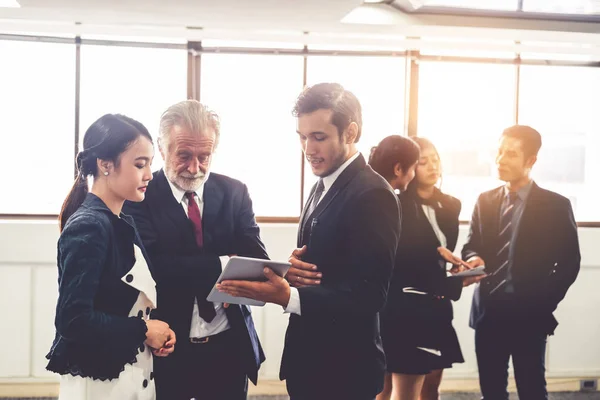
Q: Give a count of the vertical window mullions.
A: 5